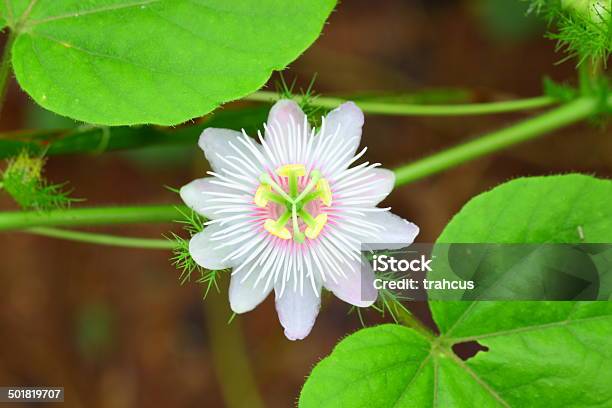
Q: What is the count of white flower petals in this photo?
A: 10